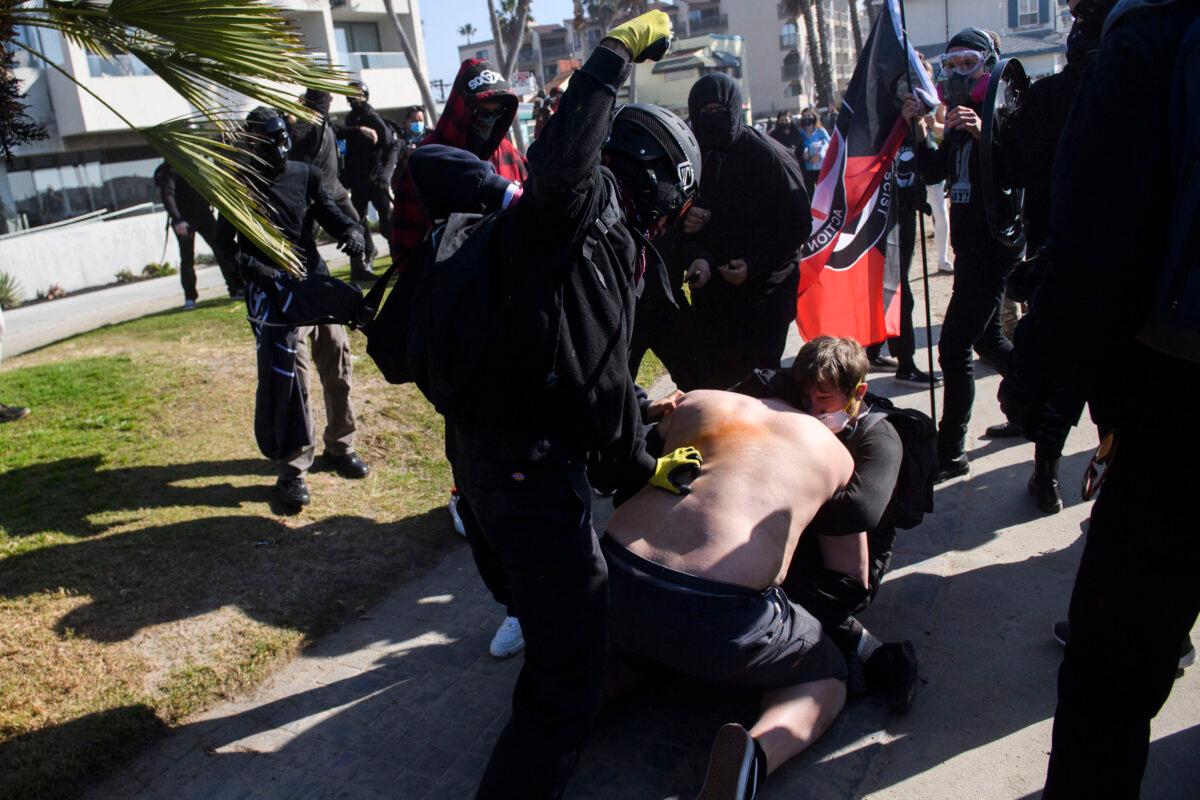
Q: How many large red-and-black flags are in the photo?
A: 1